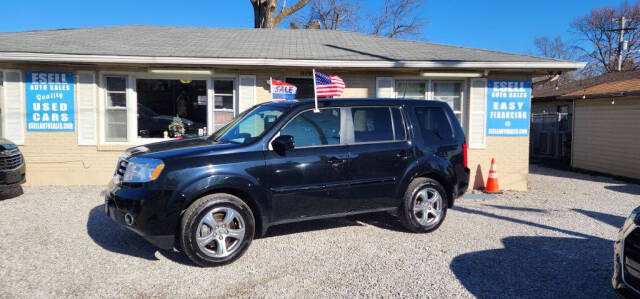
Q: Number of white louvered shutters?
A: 5